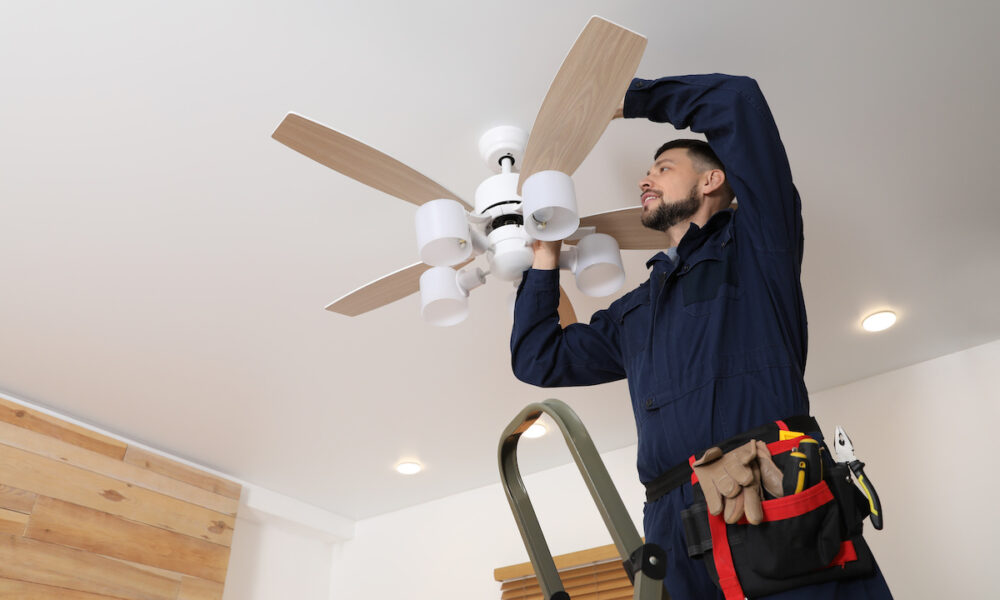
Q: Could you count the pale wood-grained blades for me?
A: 5